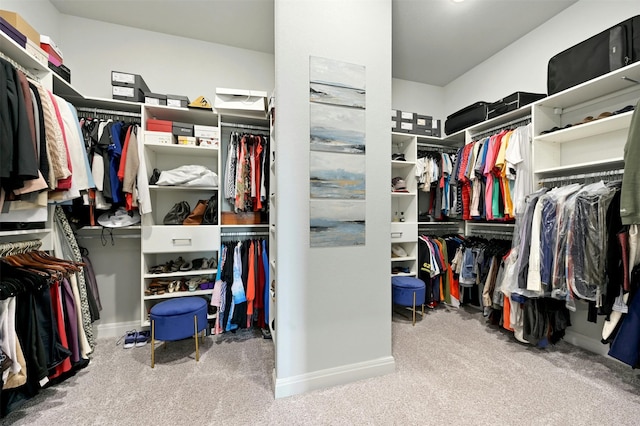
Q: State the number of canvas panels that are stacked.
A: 4